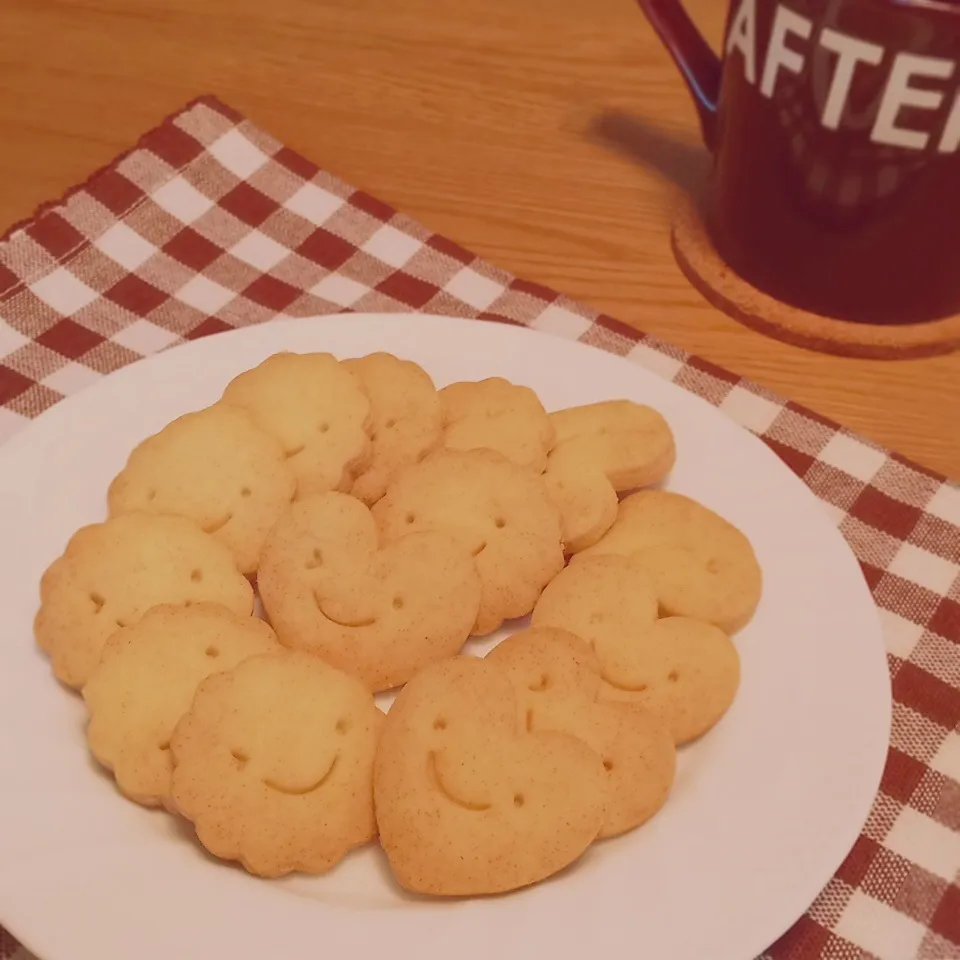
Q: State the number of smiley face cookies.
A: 14